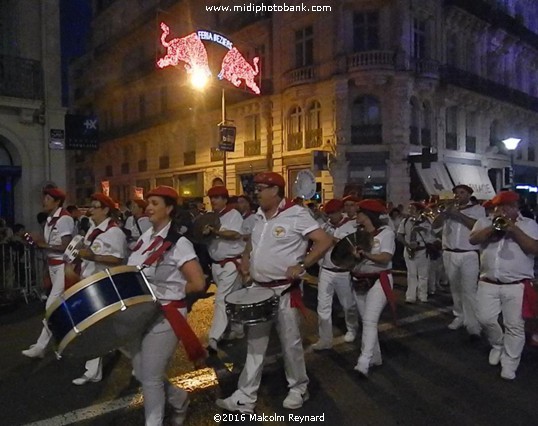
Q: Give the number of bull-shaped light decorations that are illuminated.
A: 2